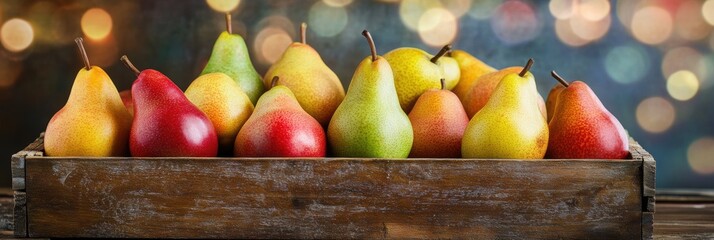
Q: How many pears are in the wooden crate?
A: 15